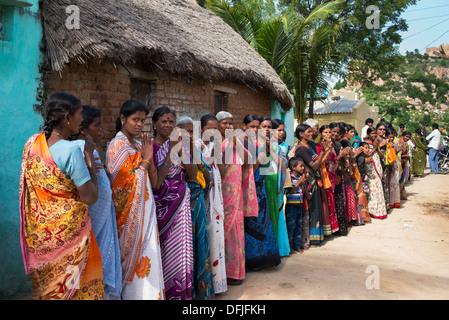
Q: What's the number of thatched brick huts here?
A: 1